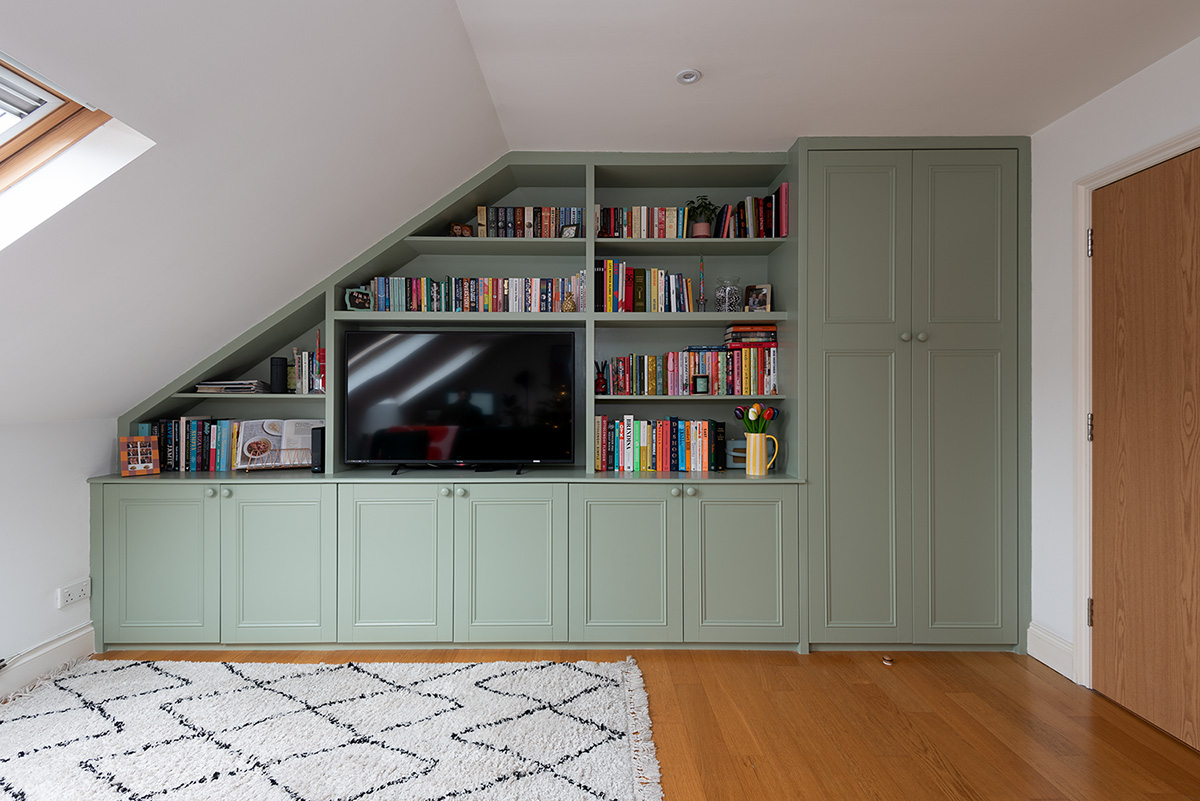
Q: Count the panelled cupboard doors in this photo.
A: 8